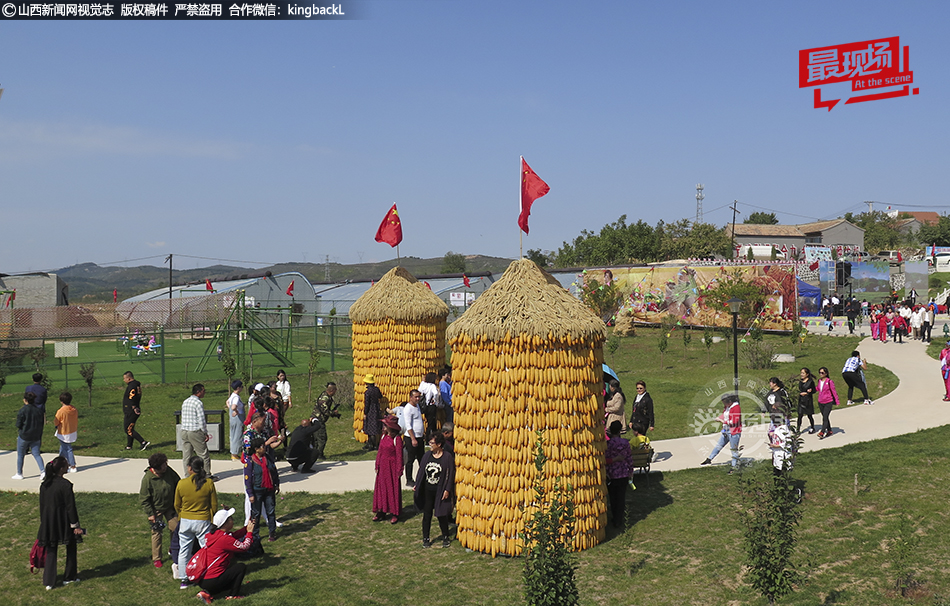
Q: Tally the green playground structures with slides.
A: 1